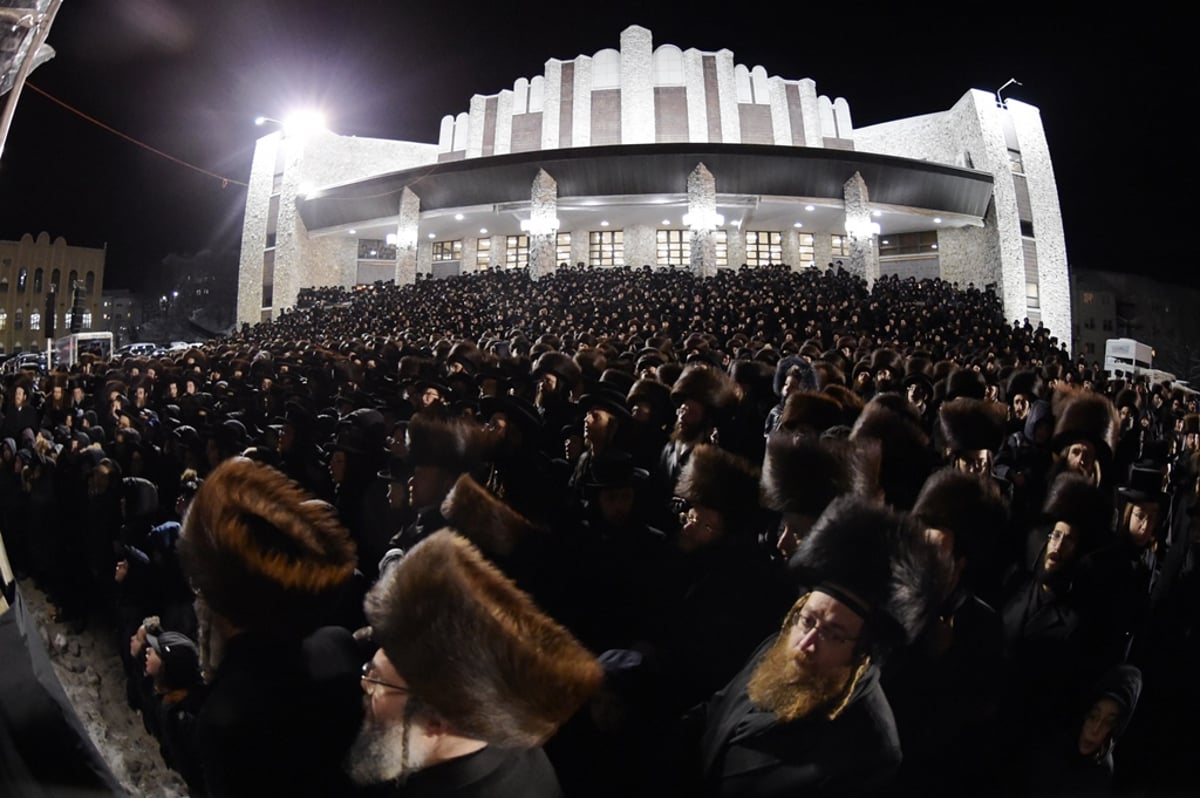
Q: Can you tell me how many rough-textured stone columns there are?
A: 4